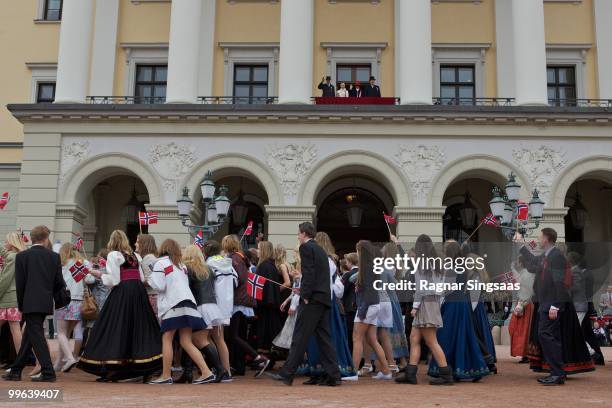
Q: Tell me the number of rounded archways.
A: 5